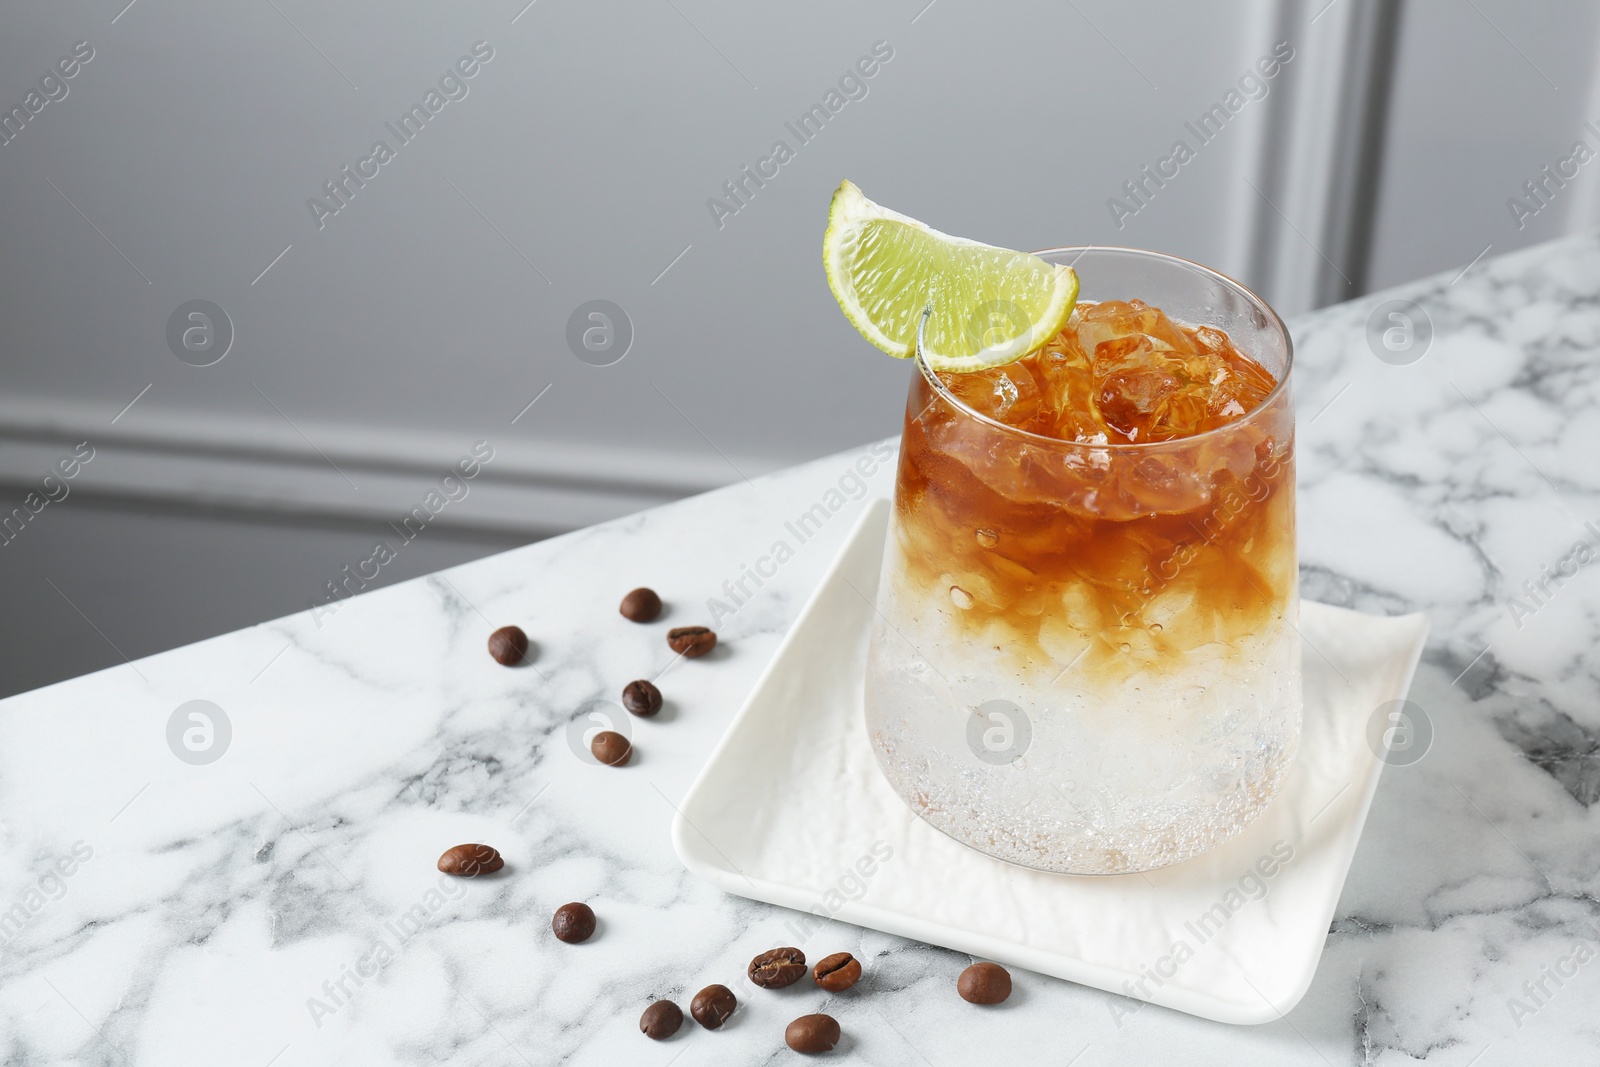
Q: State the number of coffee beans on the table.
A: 13